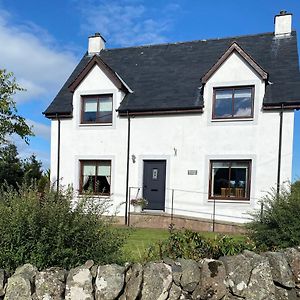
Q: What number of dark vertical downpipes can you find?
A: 3